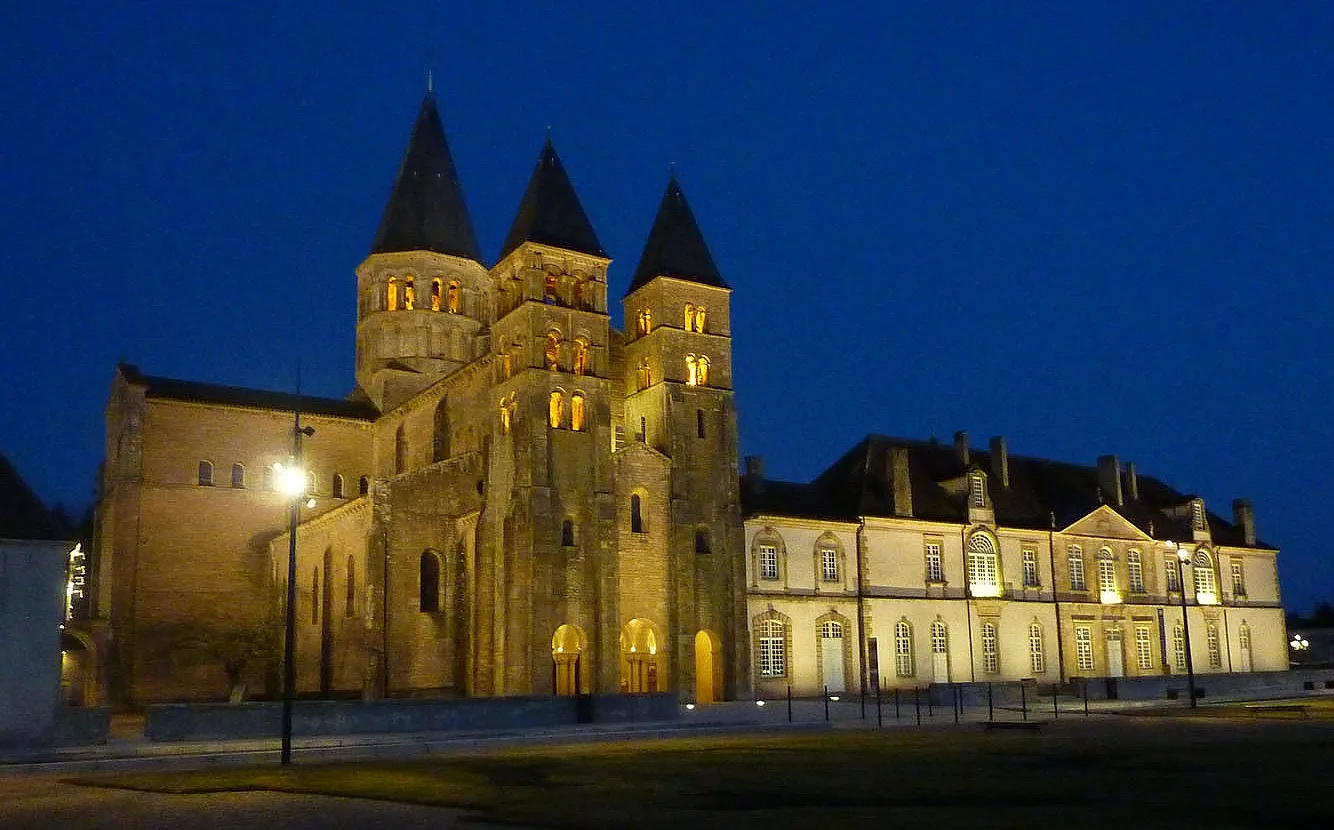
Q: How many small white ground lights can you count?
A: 3